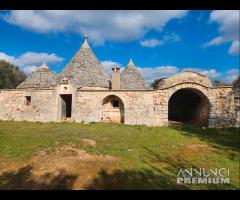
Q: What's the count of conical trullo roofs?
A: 3